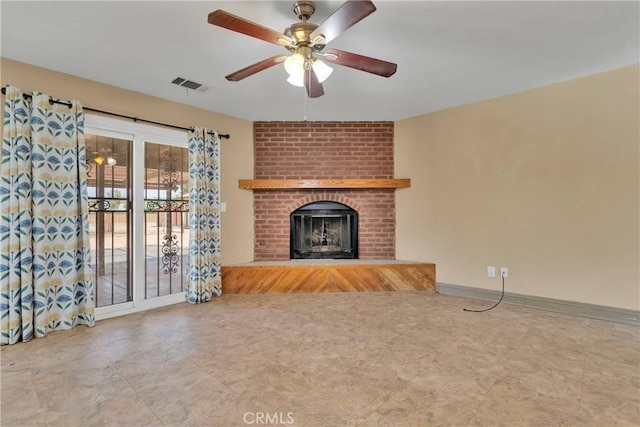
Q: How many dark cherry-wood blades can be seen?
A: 5